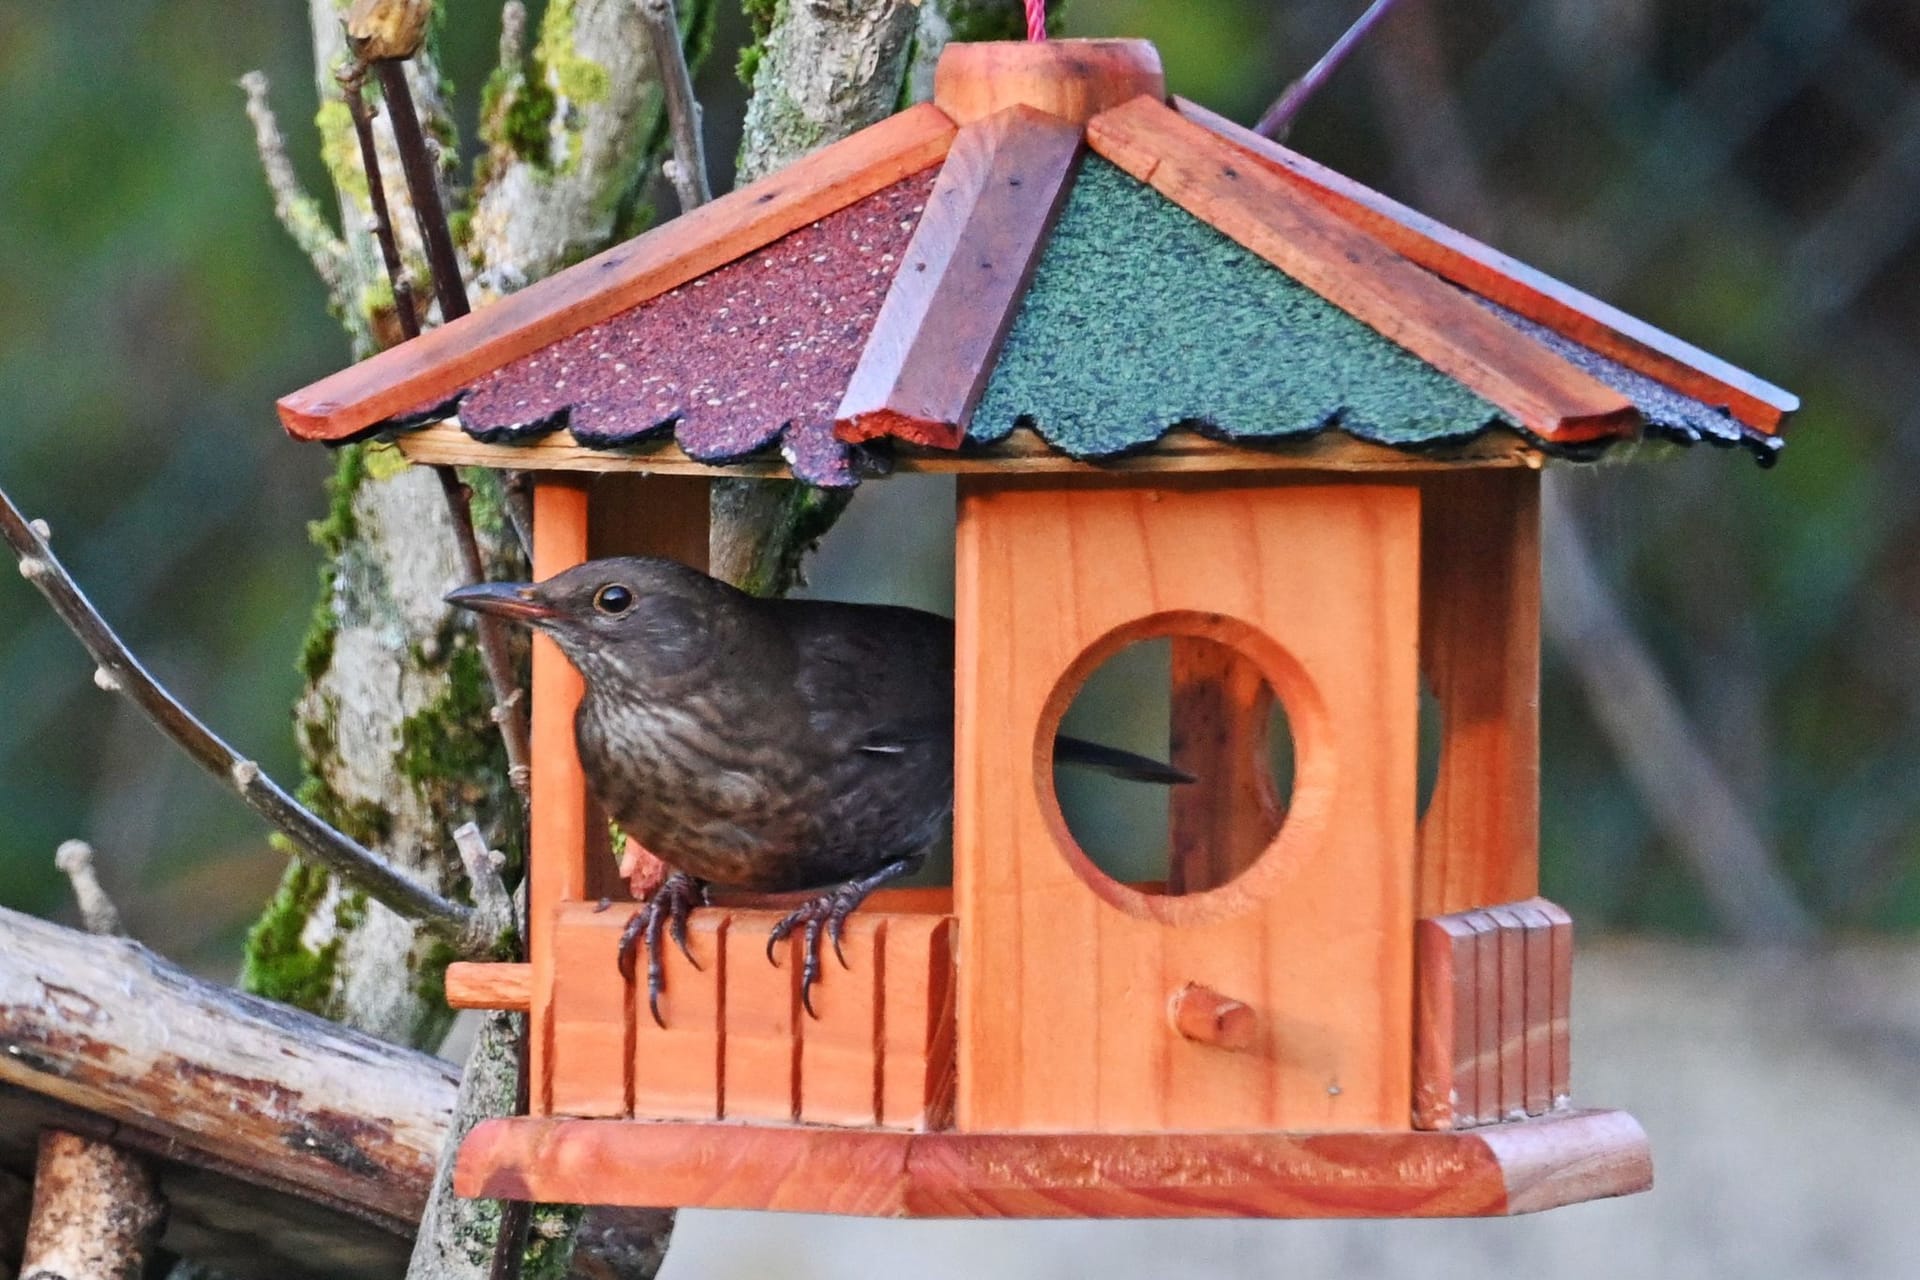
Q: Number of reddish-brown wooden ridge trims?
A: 4